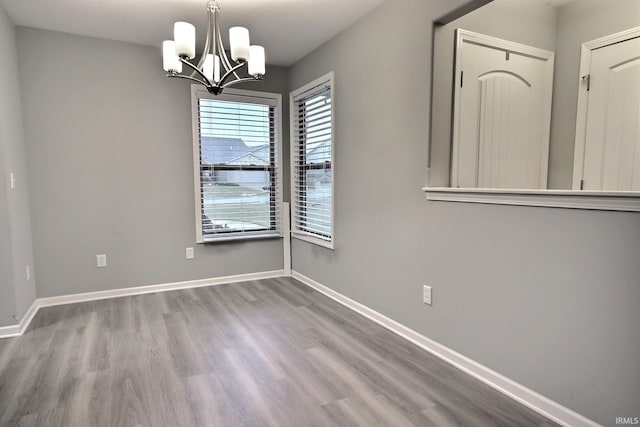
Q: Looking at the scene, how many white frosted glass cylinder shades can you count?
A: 5